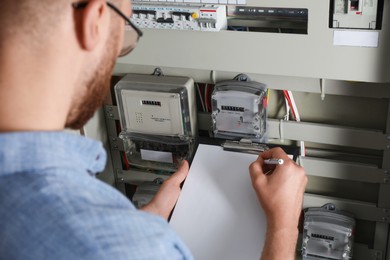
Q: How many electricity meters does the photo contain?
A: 4